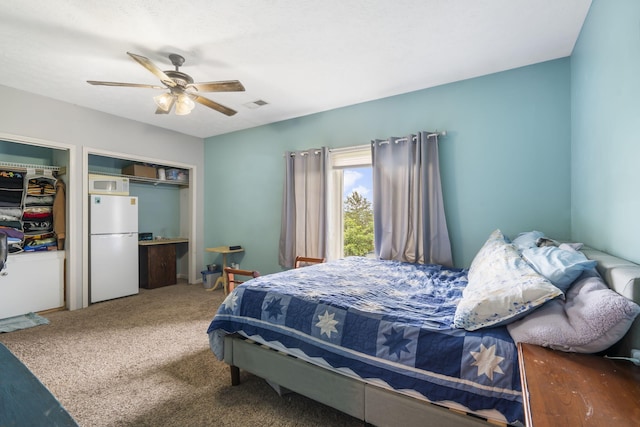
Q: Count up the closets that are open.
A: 2